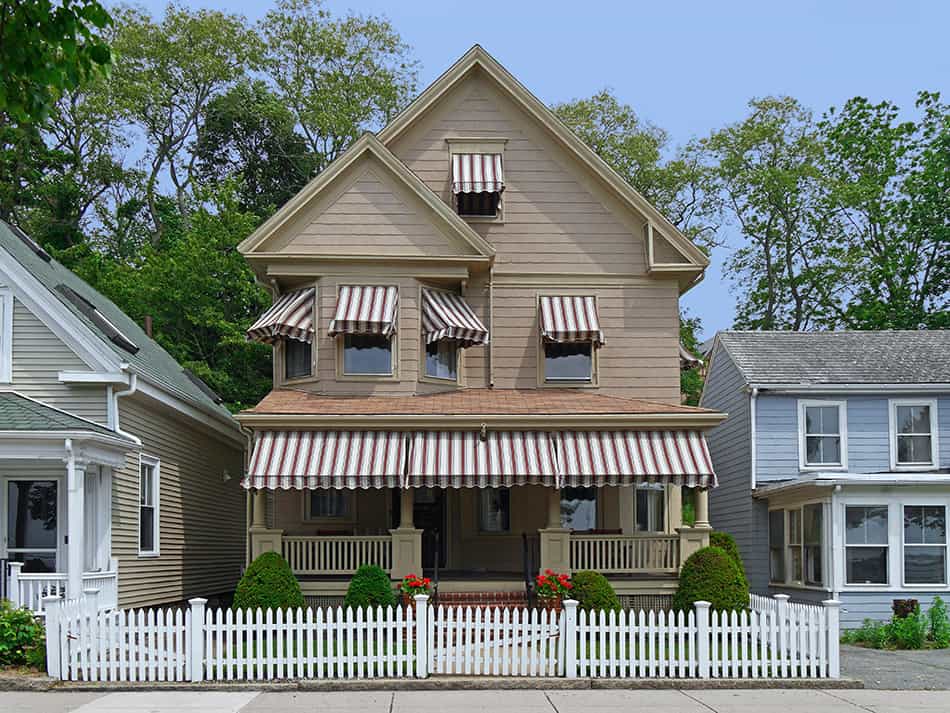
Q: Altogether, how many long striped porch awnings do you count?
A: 3